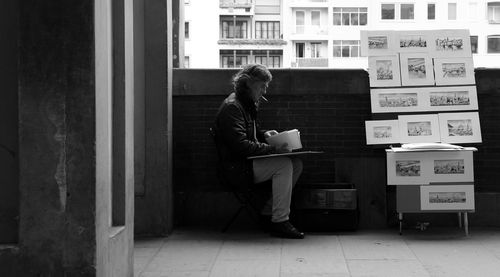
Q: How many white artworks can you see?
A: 14